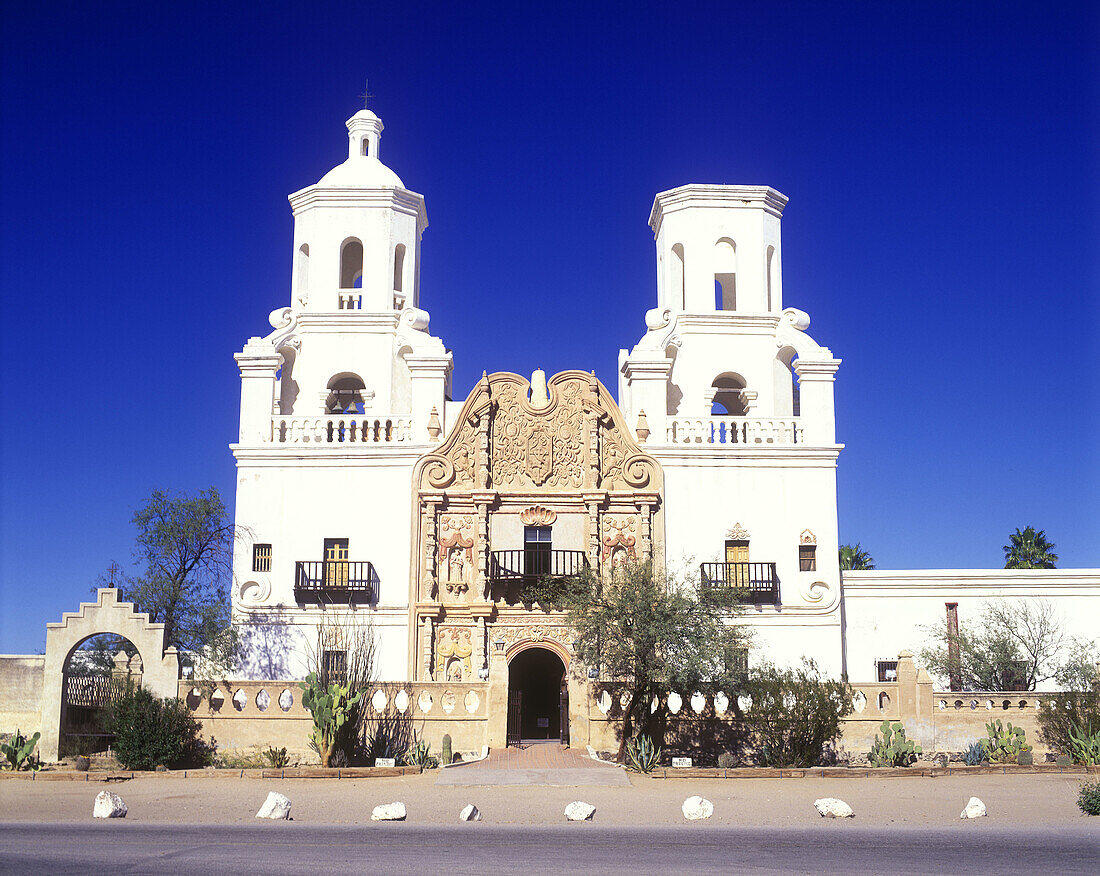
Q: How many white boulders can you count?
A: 8